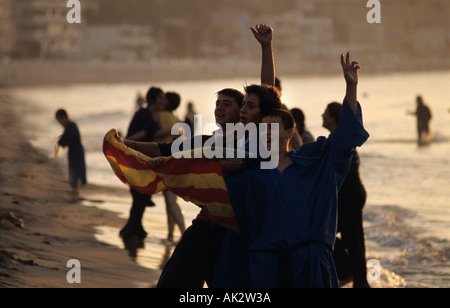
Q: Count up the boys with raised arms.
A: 2